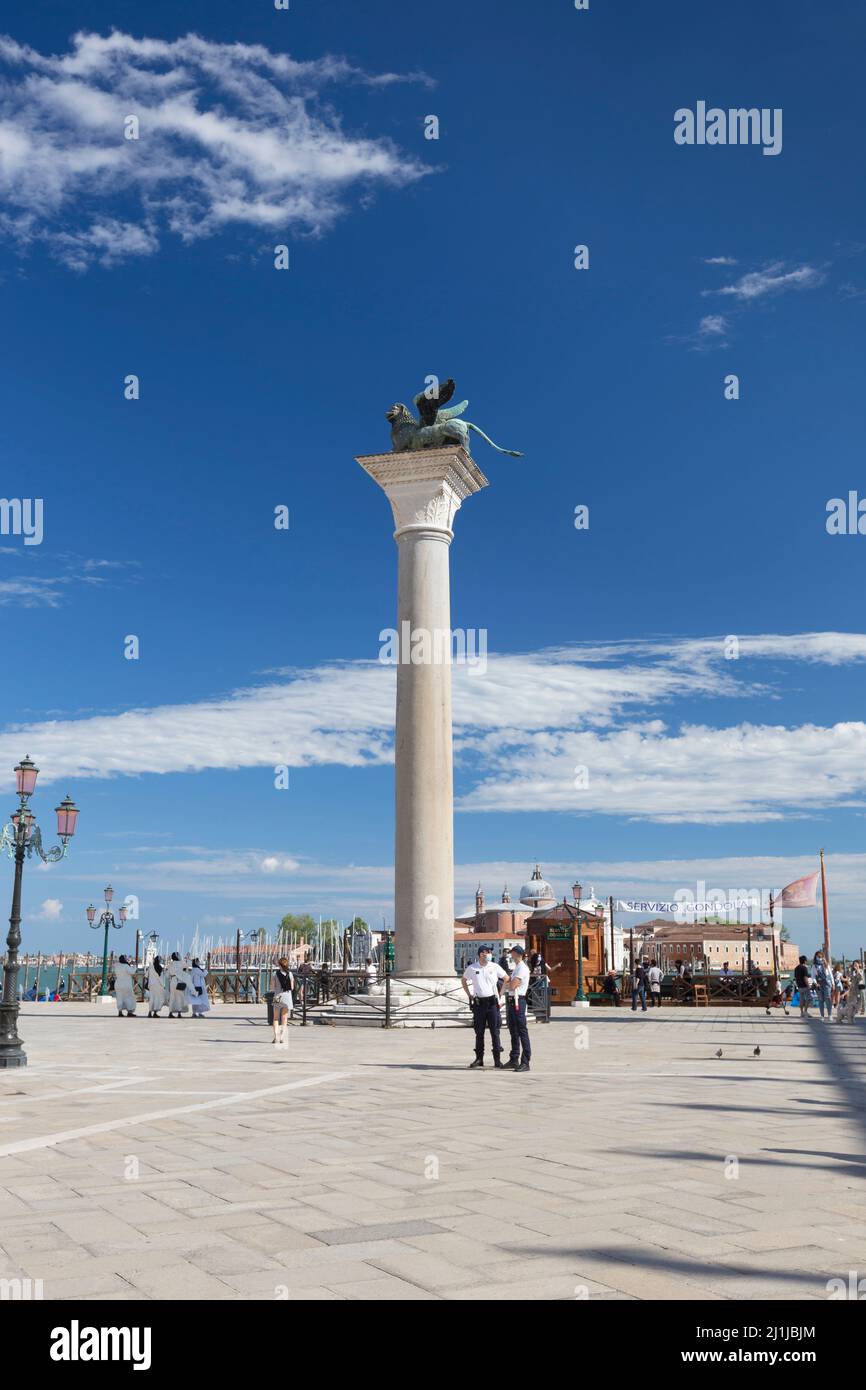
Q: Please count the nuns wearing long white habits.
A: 4